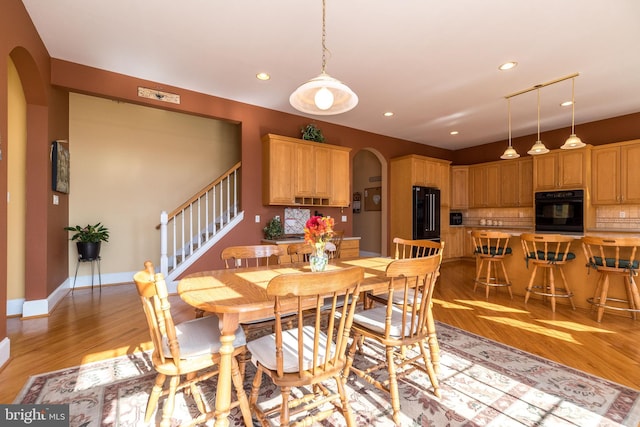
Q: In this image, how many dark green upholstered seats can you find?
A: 3